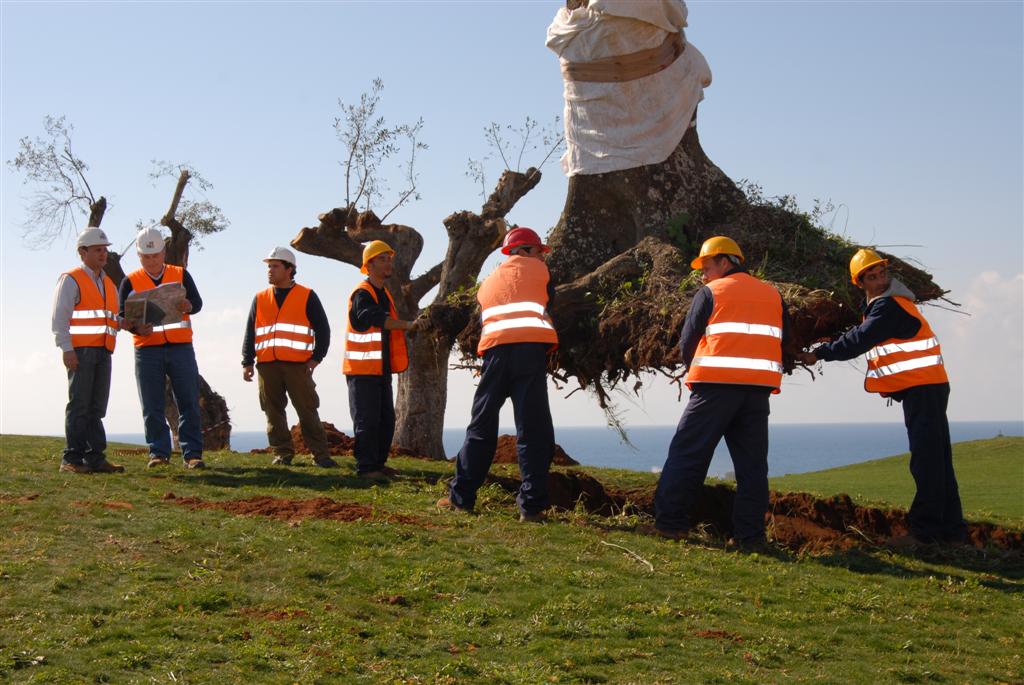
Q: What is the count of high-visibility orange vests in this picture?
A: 7